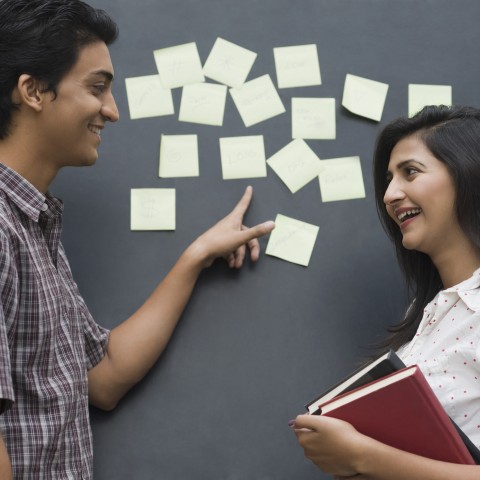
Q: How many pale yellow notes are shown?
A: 15